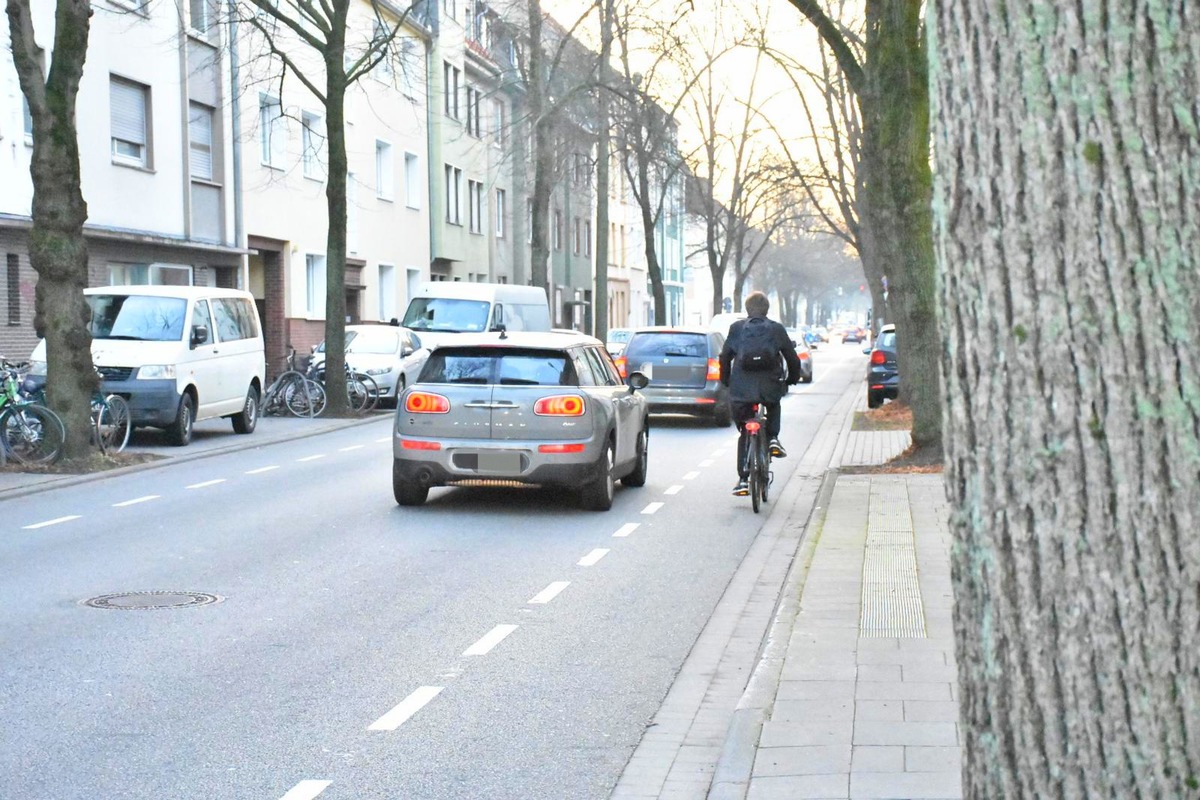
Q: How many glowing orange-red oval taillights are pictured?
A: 2